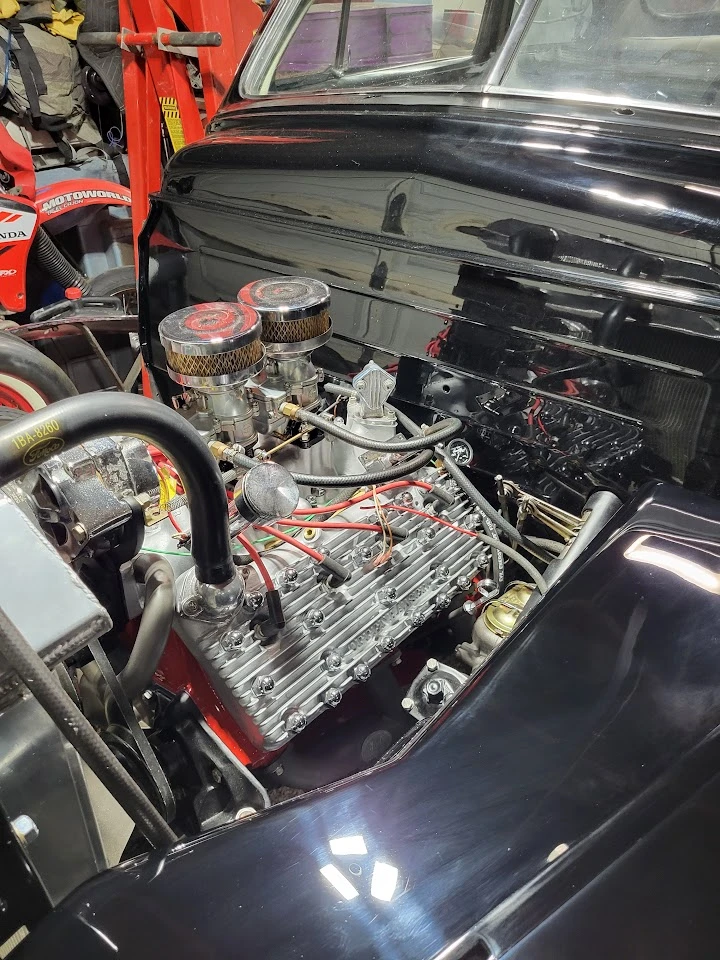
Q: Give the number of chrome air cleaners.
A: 2